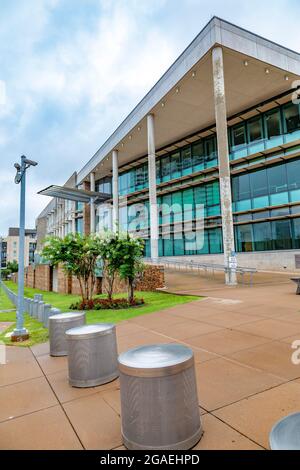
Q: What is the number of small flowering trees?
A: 3